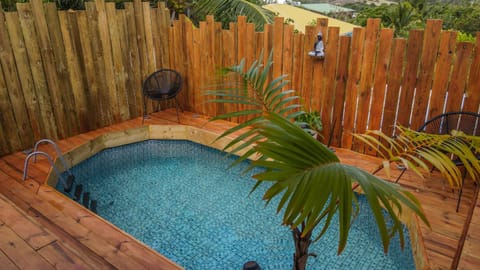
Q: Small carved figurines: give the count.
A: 1